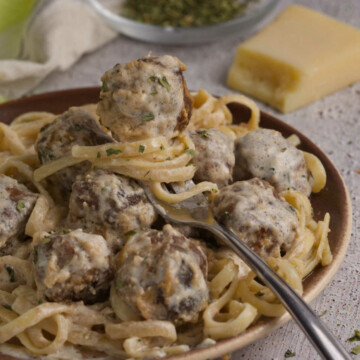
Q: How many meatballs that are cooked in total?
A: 9